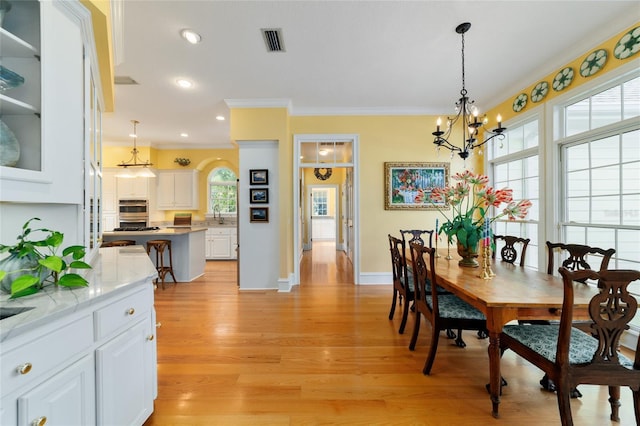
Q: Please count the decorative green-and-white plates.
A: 5